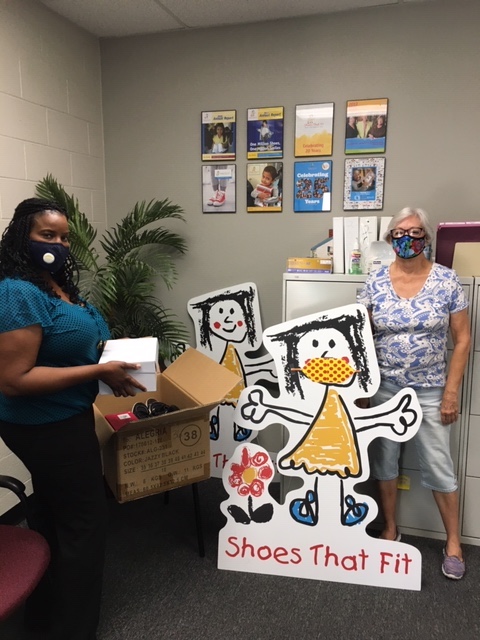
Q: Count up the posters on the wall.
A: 8